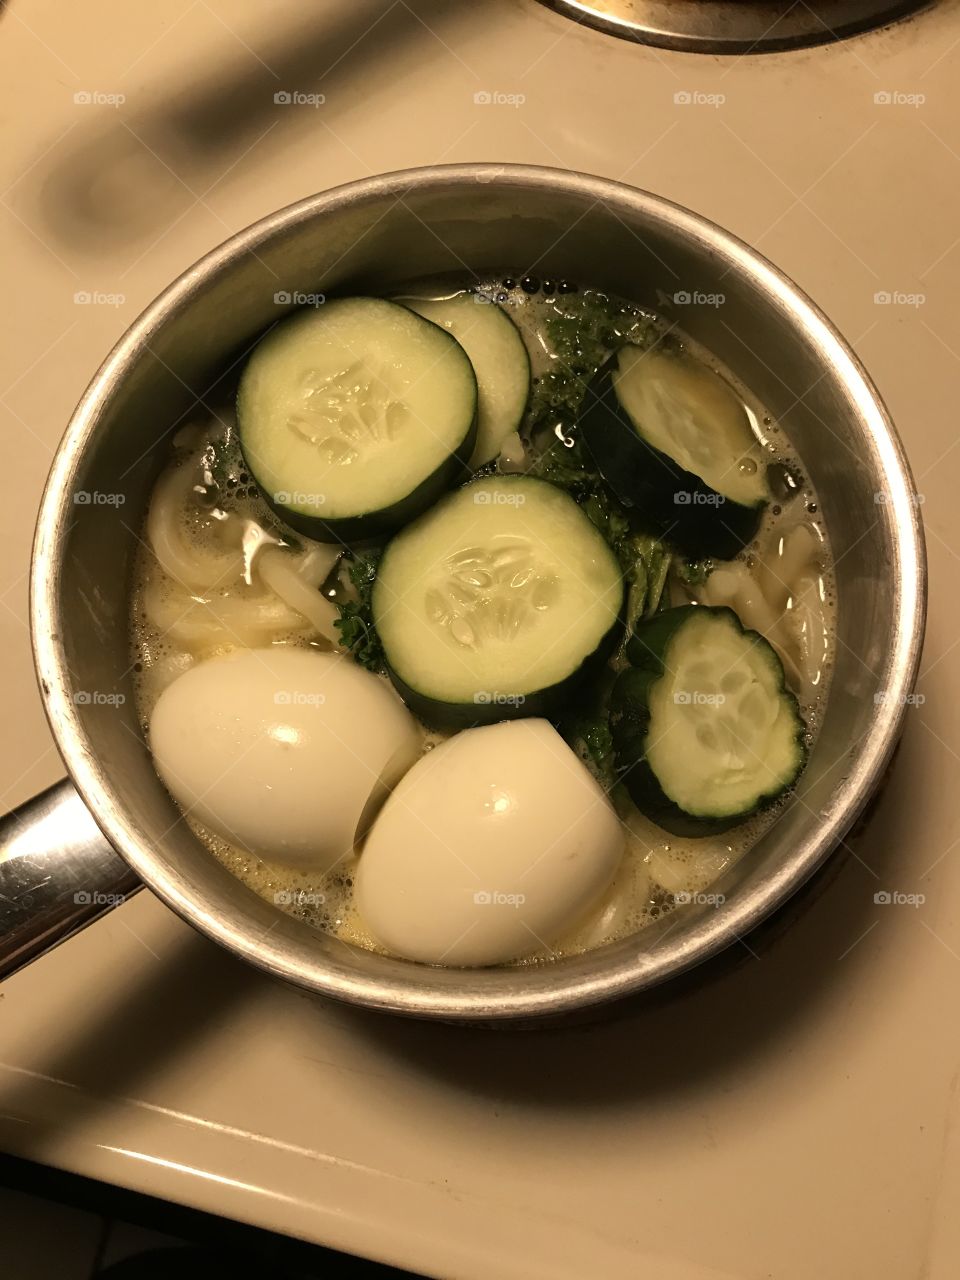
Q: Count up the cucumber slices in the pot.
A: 5